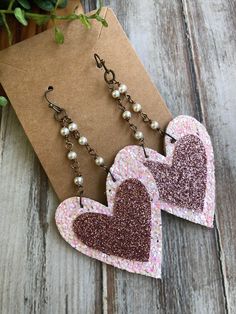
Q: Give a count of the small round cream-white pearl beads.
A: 12